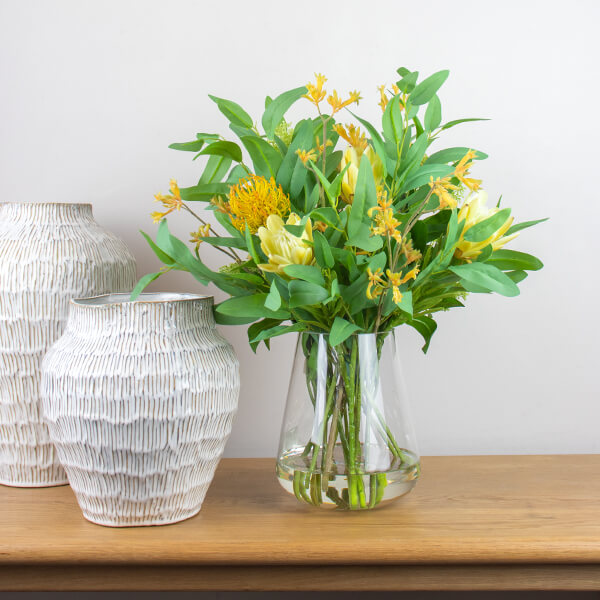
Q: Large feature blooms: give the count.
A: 4